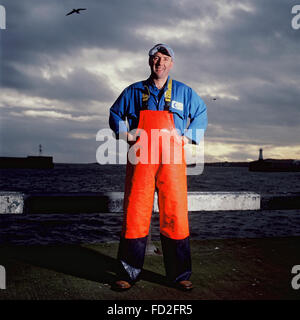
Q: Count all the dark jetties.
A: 2